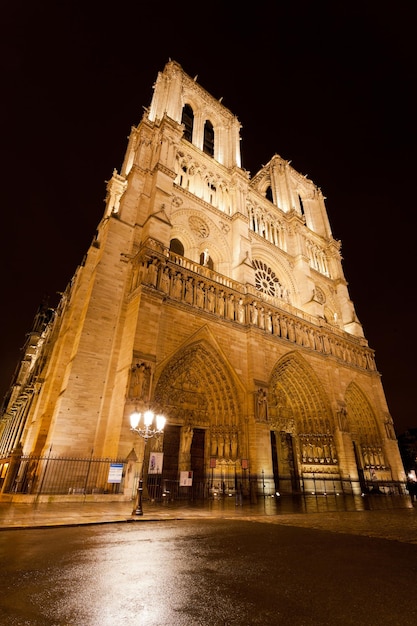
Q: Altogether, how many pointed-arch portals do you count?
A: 3